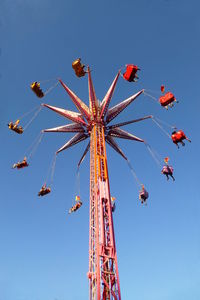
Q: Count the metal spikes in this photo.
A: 11